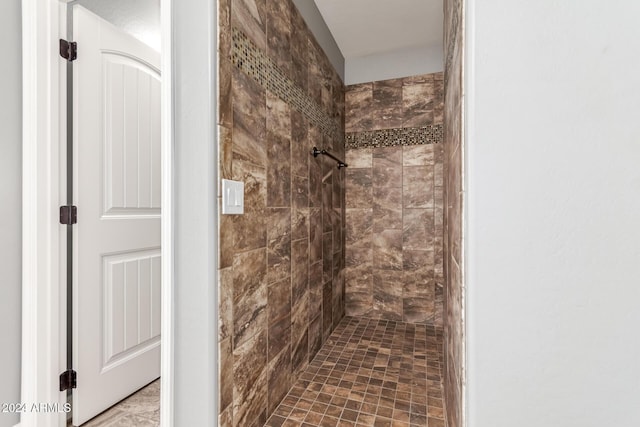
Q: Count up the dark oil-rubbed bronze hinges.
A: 3